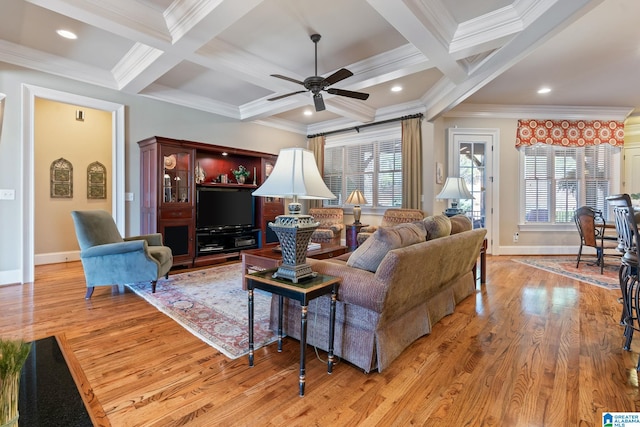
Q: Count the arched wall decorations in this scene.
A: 2